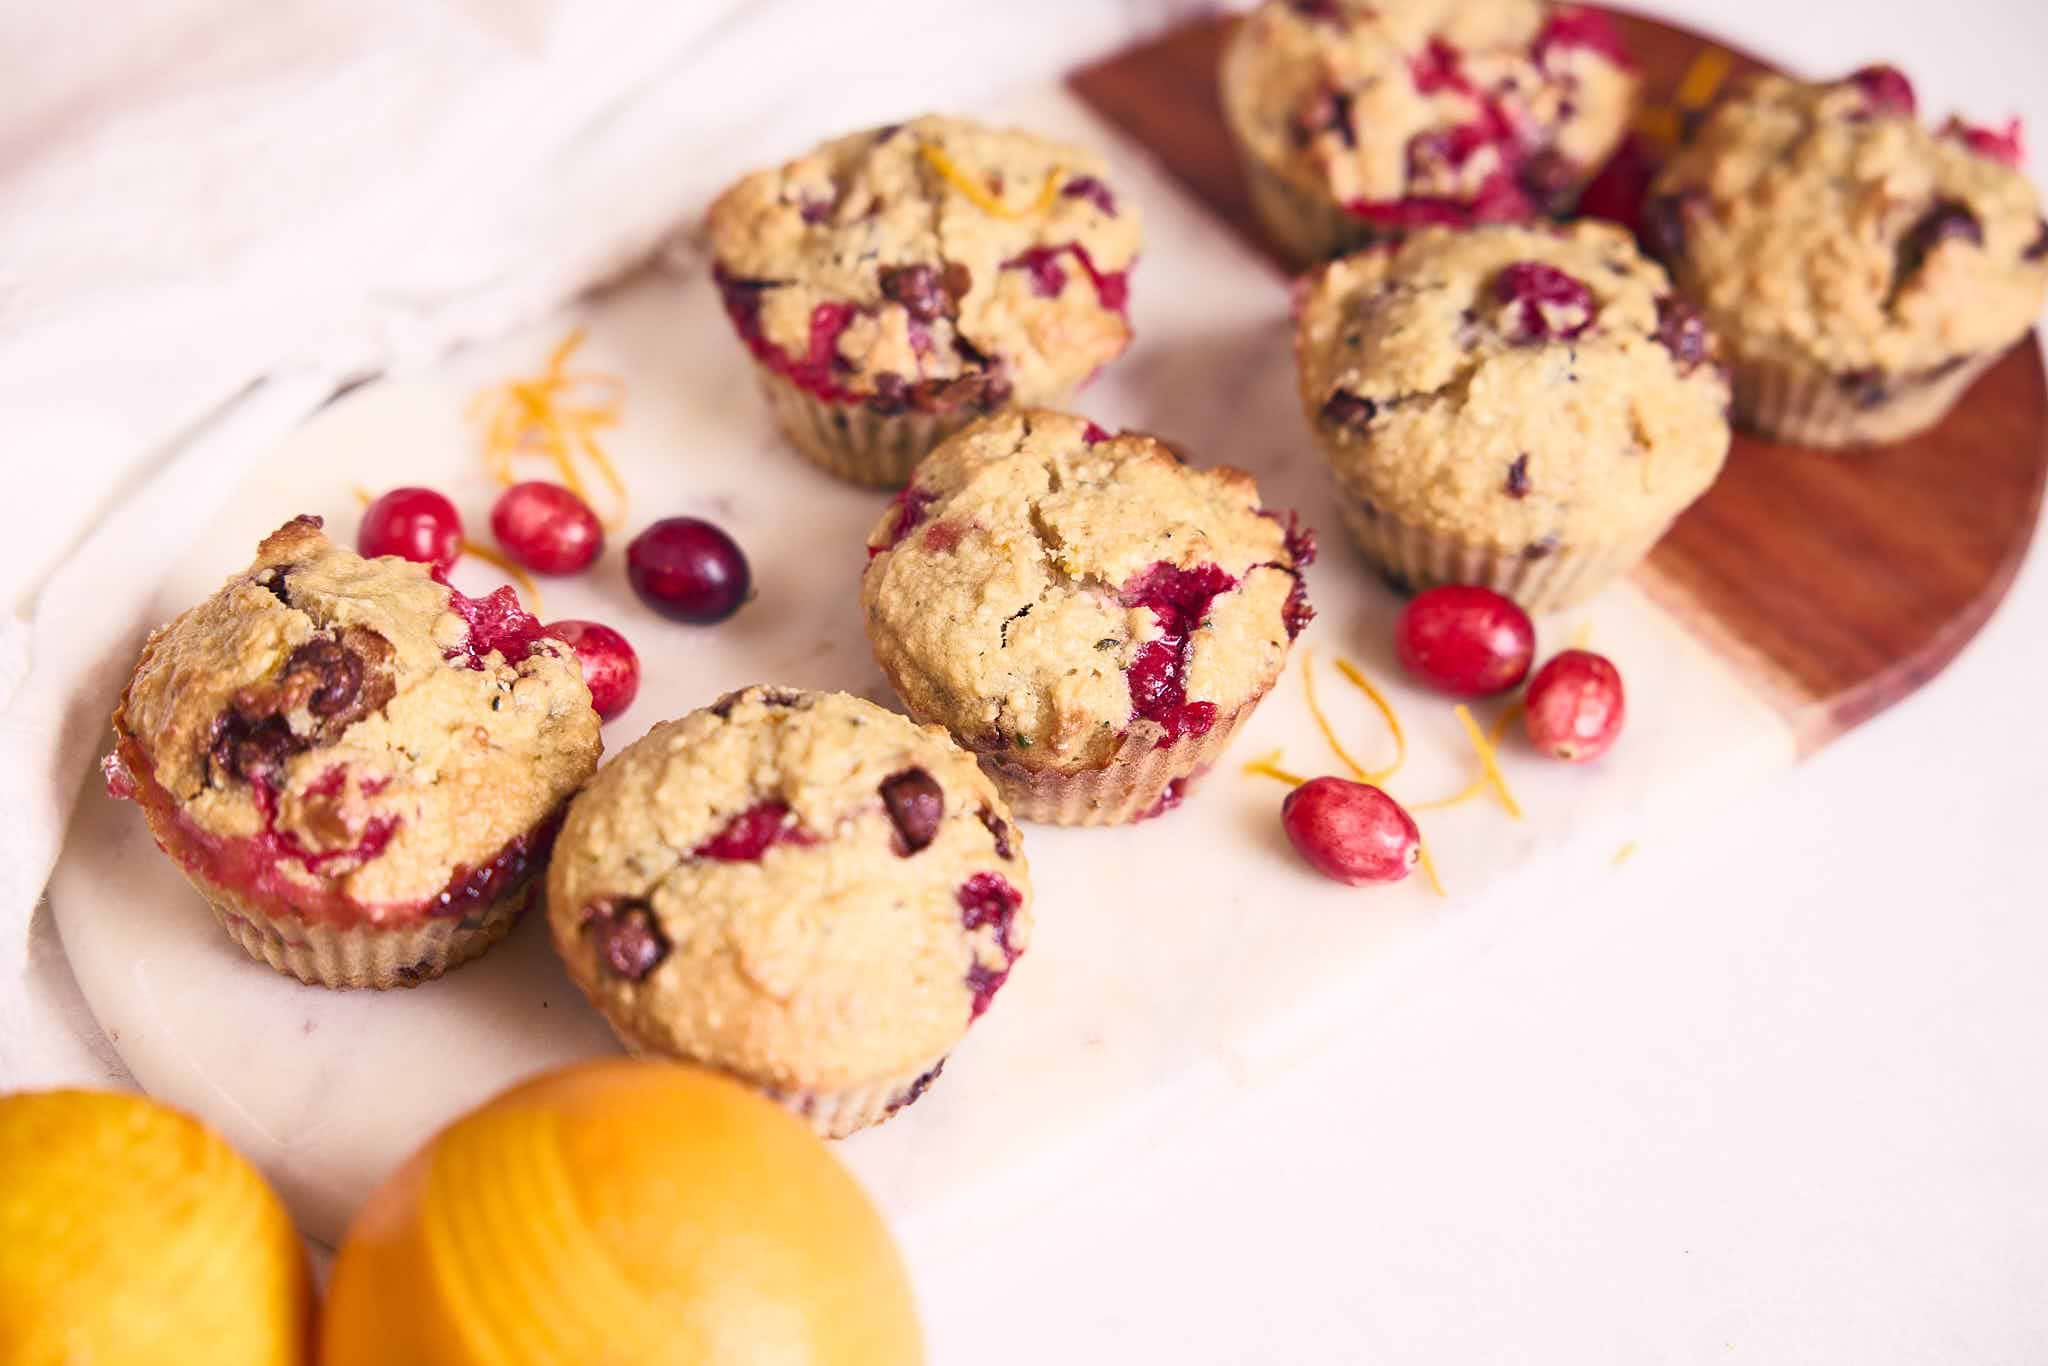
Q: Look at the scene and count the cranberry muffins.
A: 7